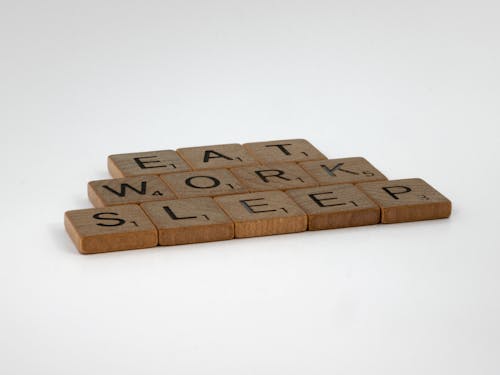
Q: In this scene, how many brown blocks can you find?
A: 12